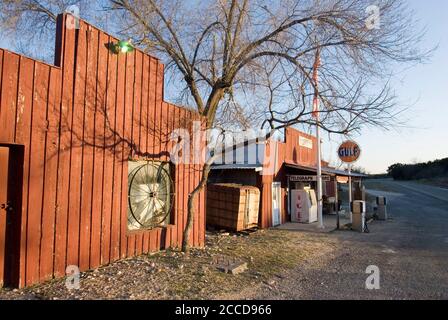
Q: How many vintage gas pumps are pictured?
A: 2